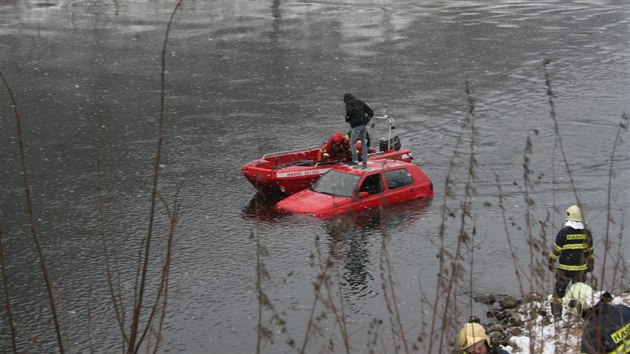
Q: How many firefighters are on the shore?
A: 3